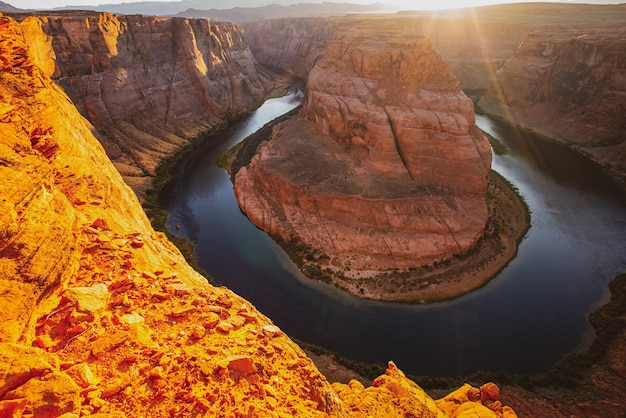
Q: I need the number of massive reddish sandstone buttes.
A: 1